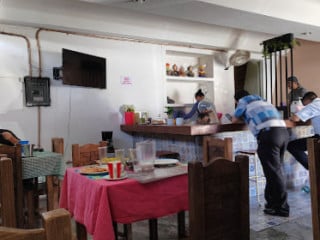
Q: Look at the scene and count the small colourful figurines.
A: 5